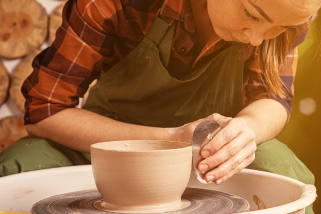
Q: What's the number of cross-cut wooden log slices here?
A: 5